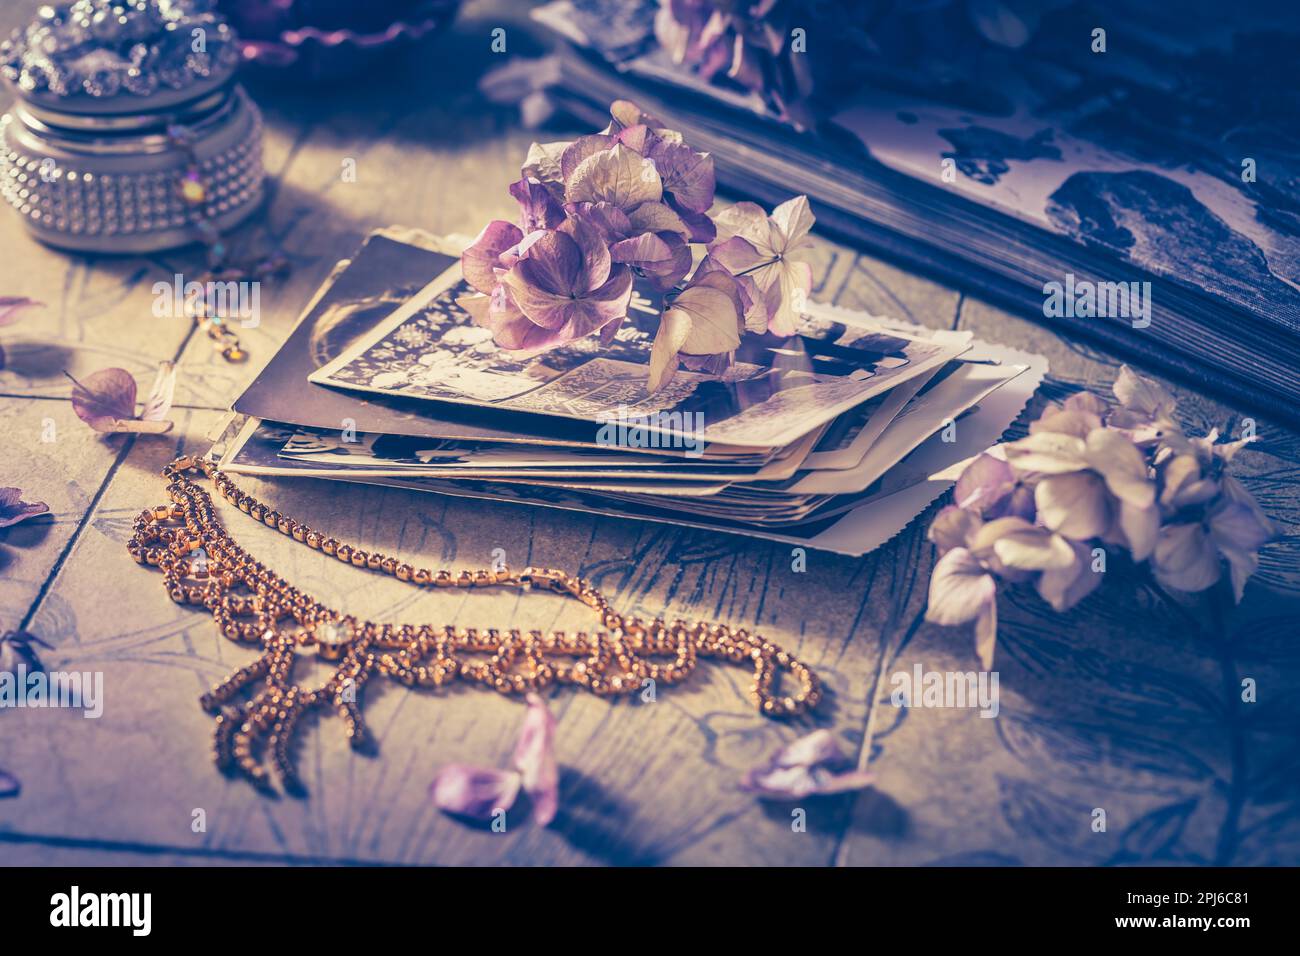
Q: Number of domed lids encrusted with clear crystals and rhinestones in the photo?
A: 1